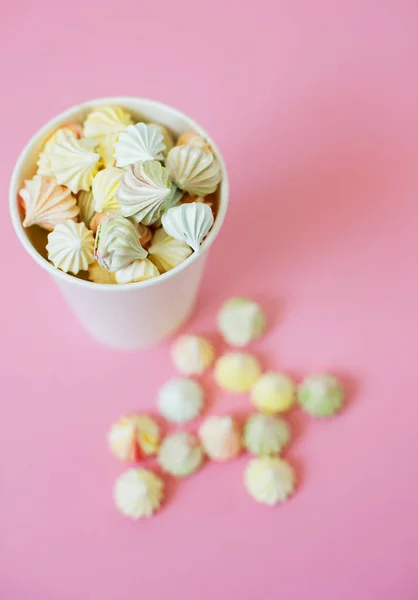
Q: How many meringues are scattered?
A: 12